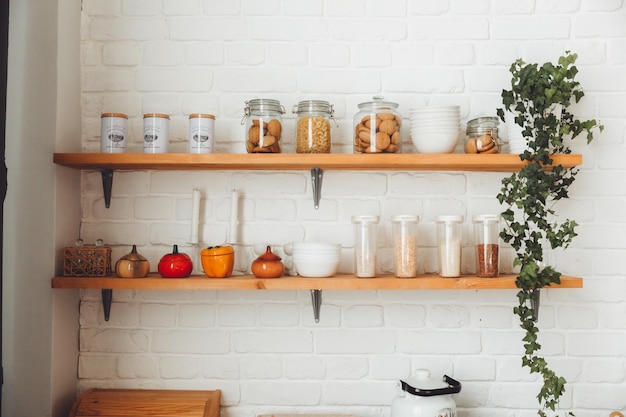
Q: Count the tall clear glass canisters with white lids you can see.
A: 4